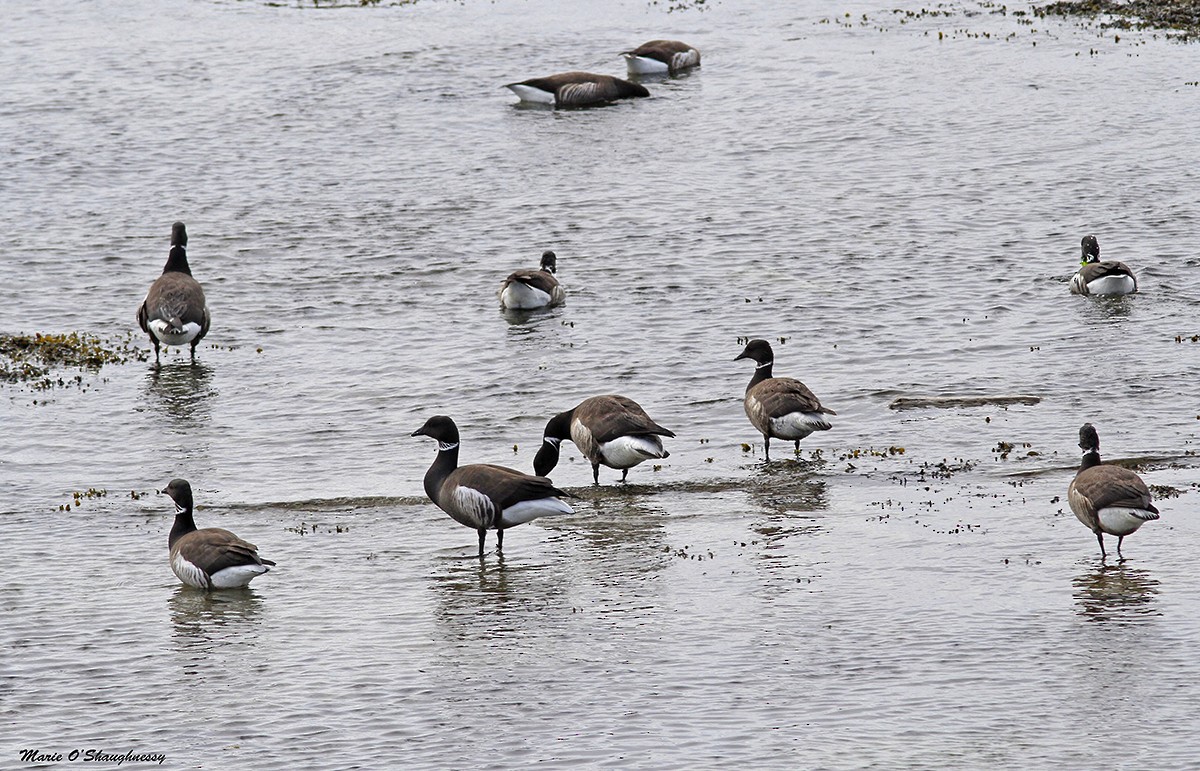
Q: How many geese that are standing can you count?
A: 5